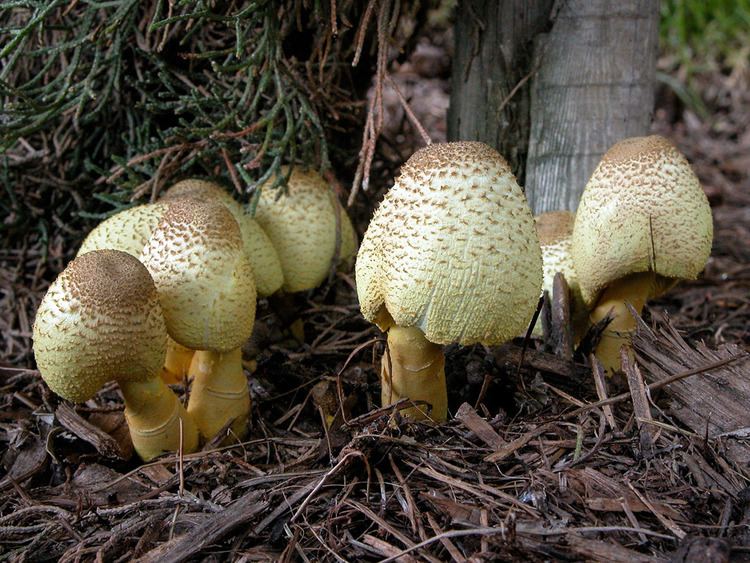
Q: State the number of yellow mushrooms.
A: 8